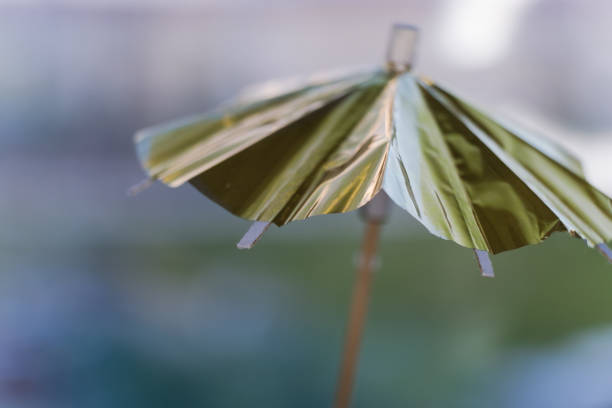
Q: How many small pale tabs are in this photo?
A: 4